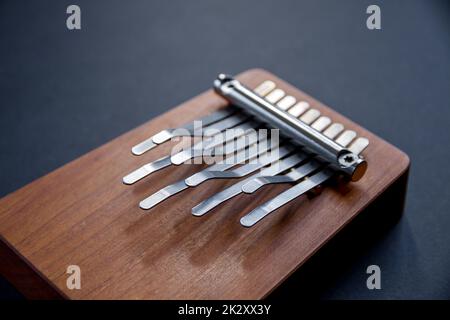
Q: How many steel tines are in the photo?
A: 9